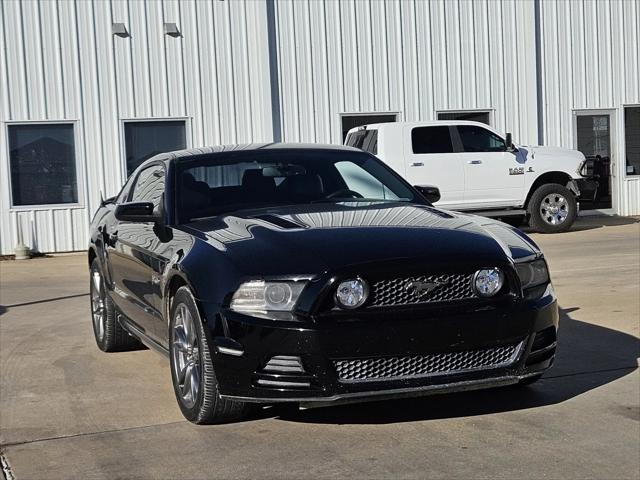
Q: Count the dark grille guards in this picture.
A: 1